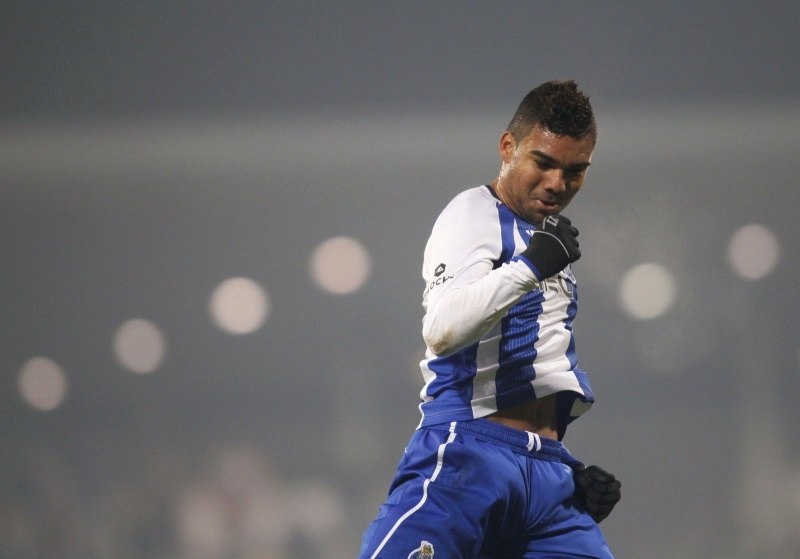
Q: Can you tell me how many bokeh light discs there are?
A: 6